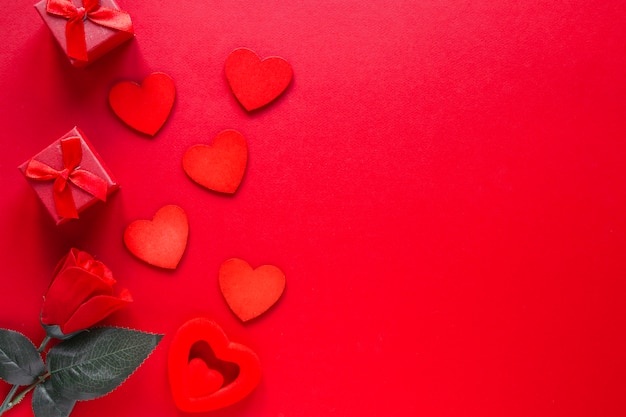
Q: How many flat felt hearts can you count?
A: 5